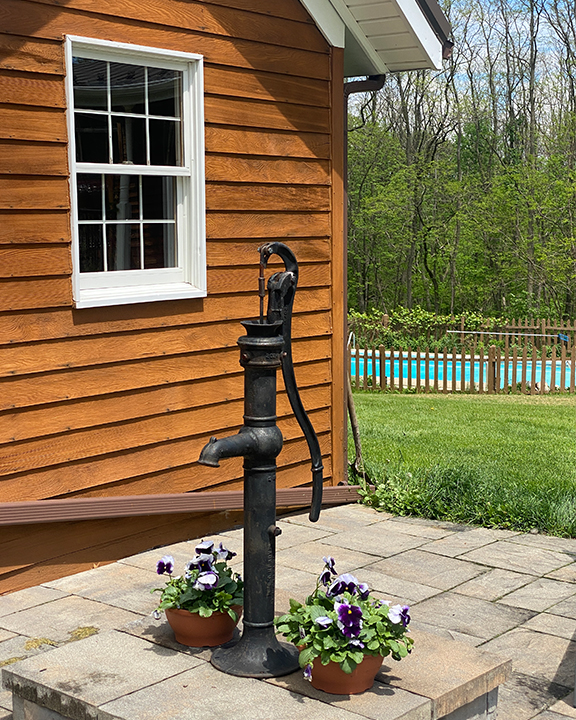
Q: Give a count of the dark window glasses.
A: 12